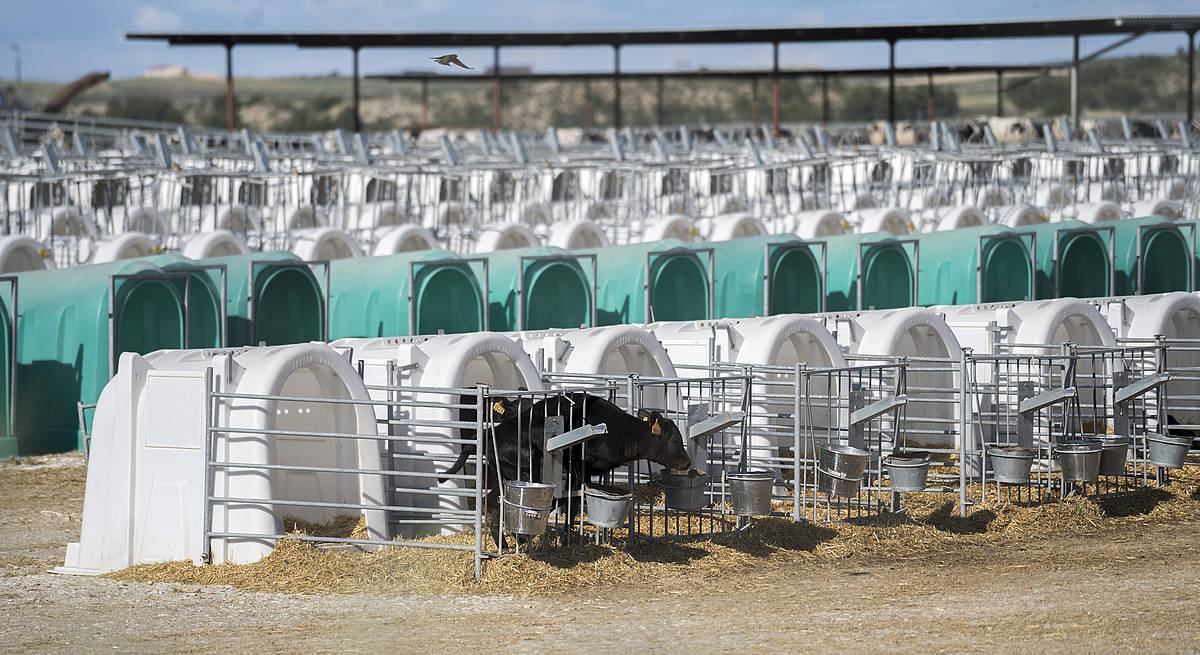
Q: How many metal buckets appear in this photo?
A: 10